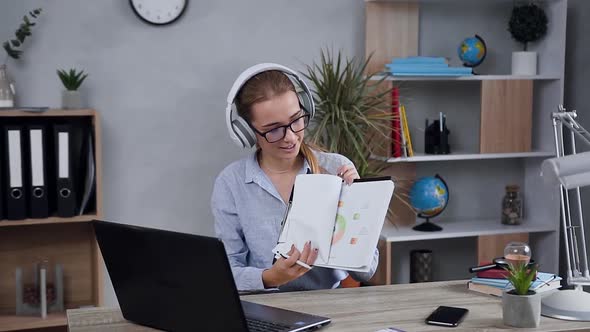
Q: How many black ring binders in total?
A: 3